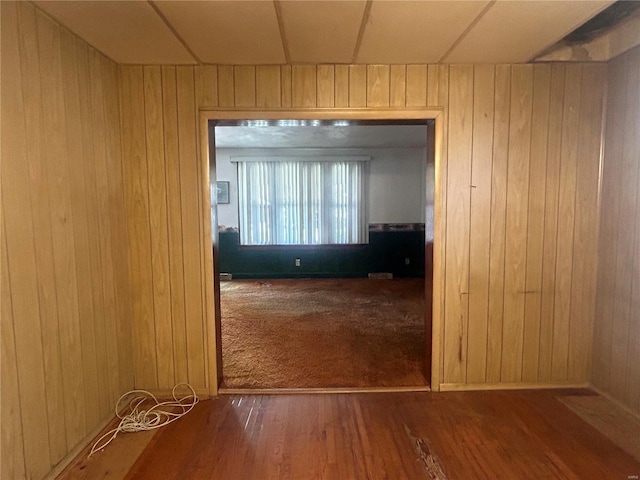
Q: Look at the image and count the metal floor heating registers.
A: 2